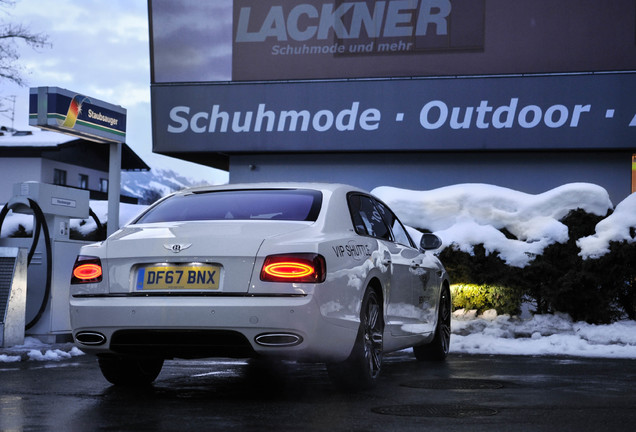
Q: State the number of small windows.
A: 3